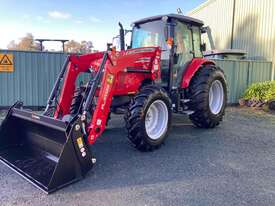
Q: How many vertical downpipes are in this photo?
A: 1